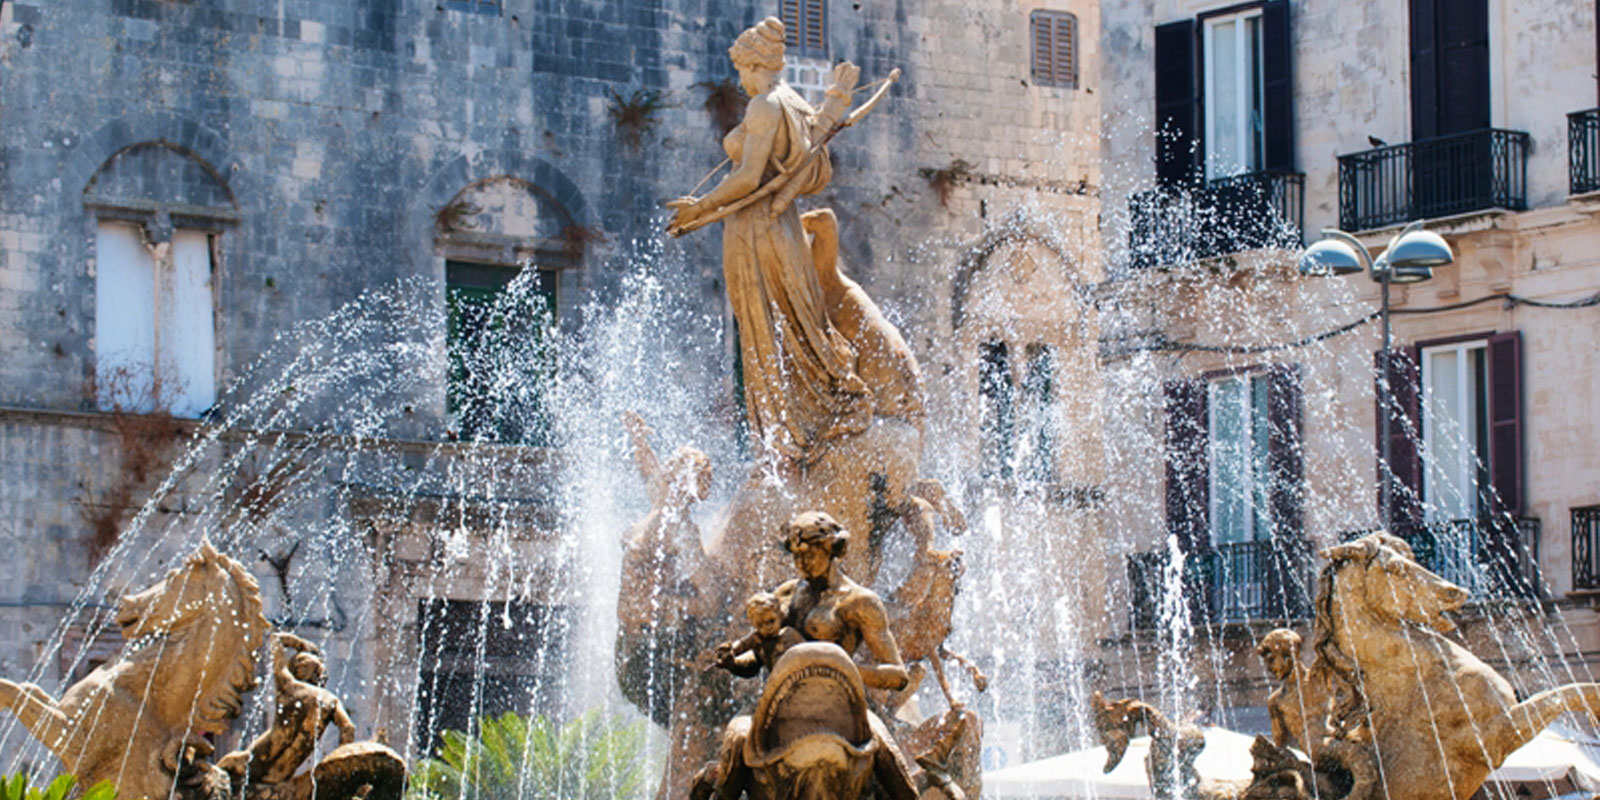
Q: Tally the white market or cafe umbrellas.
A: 2